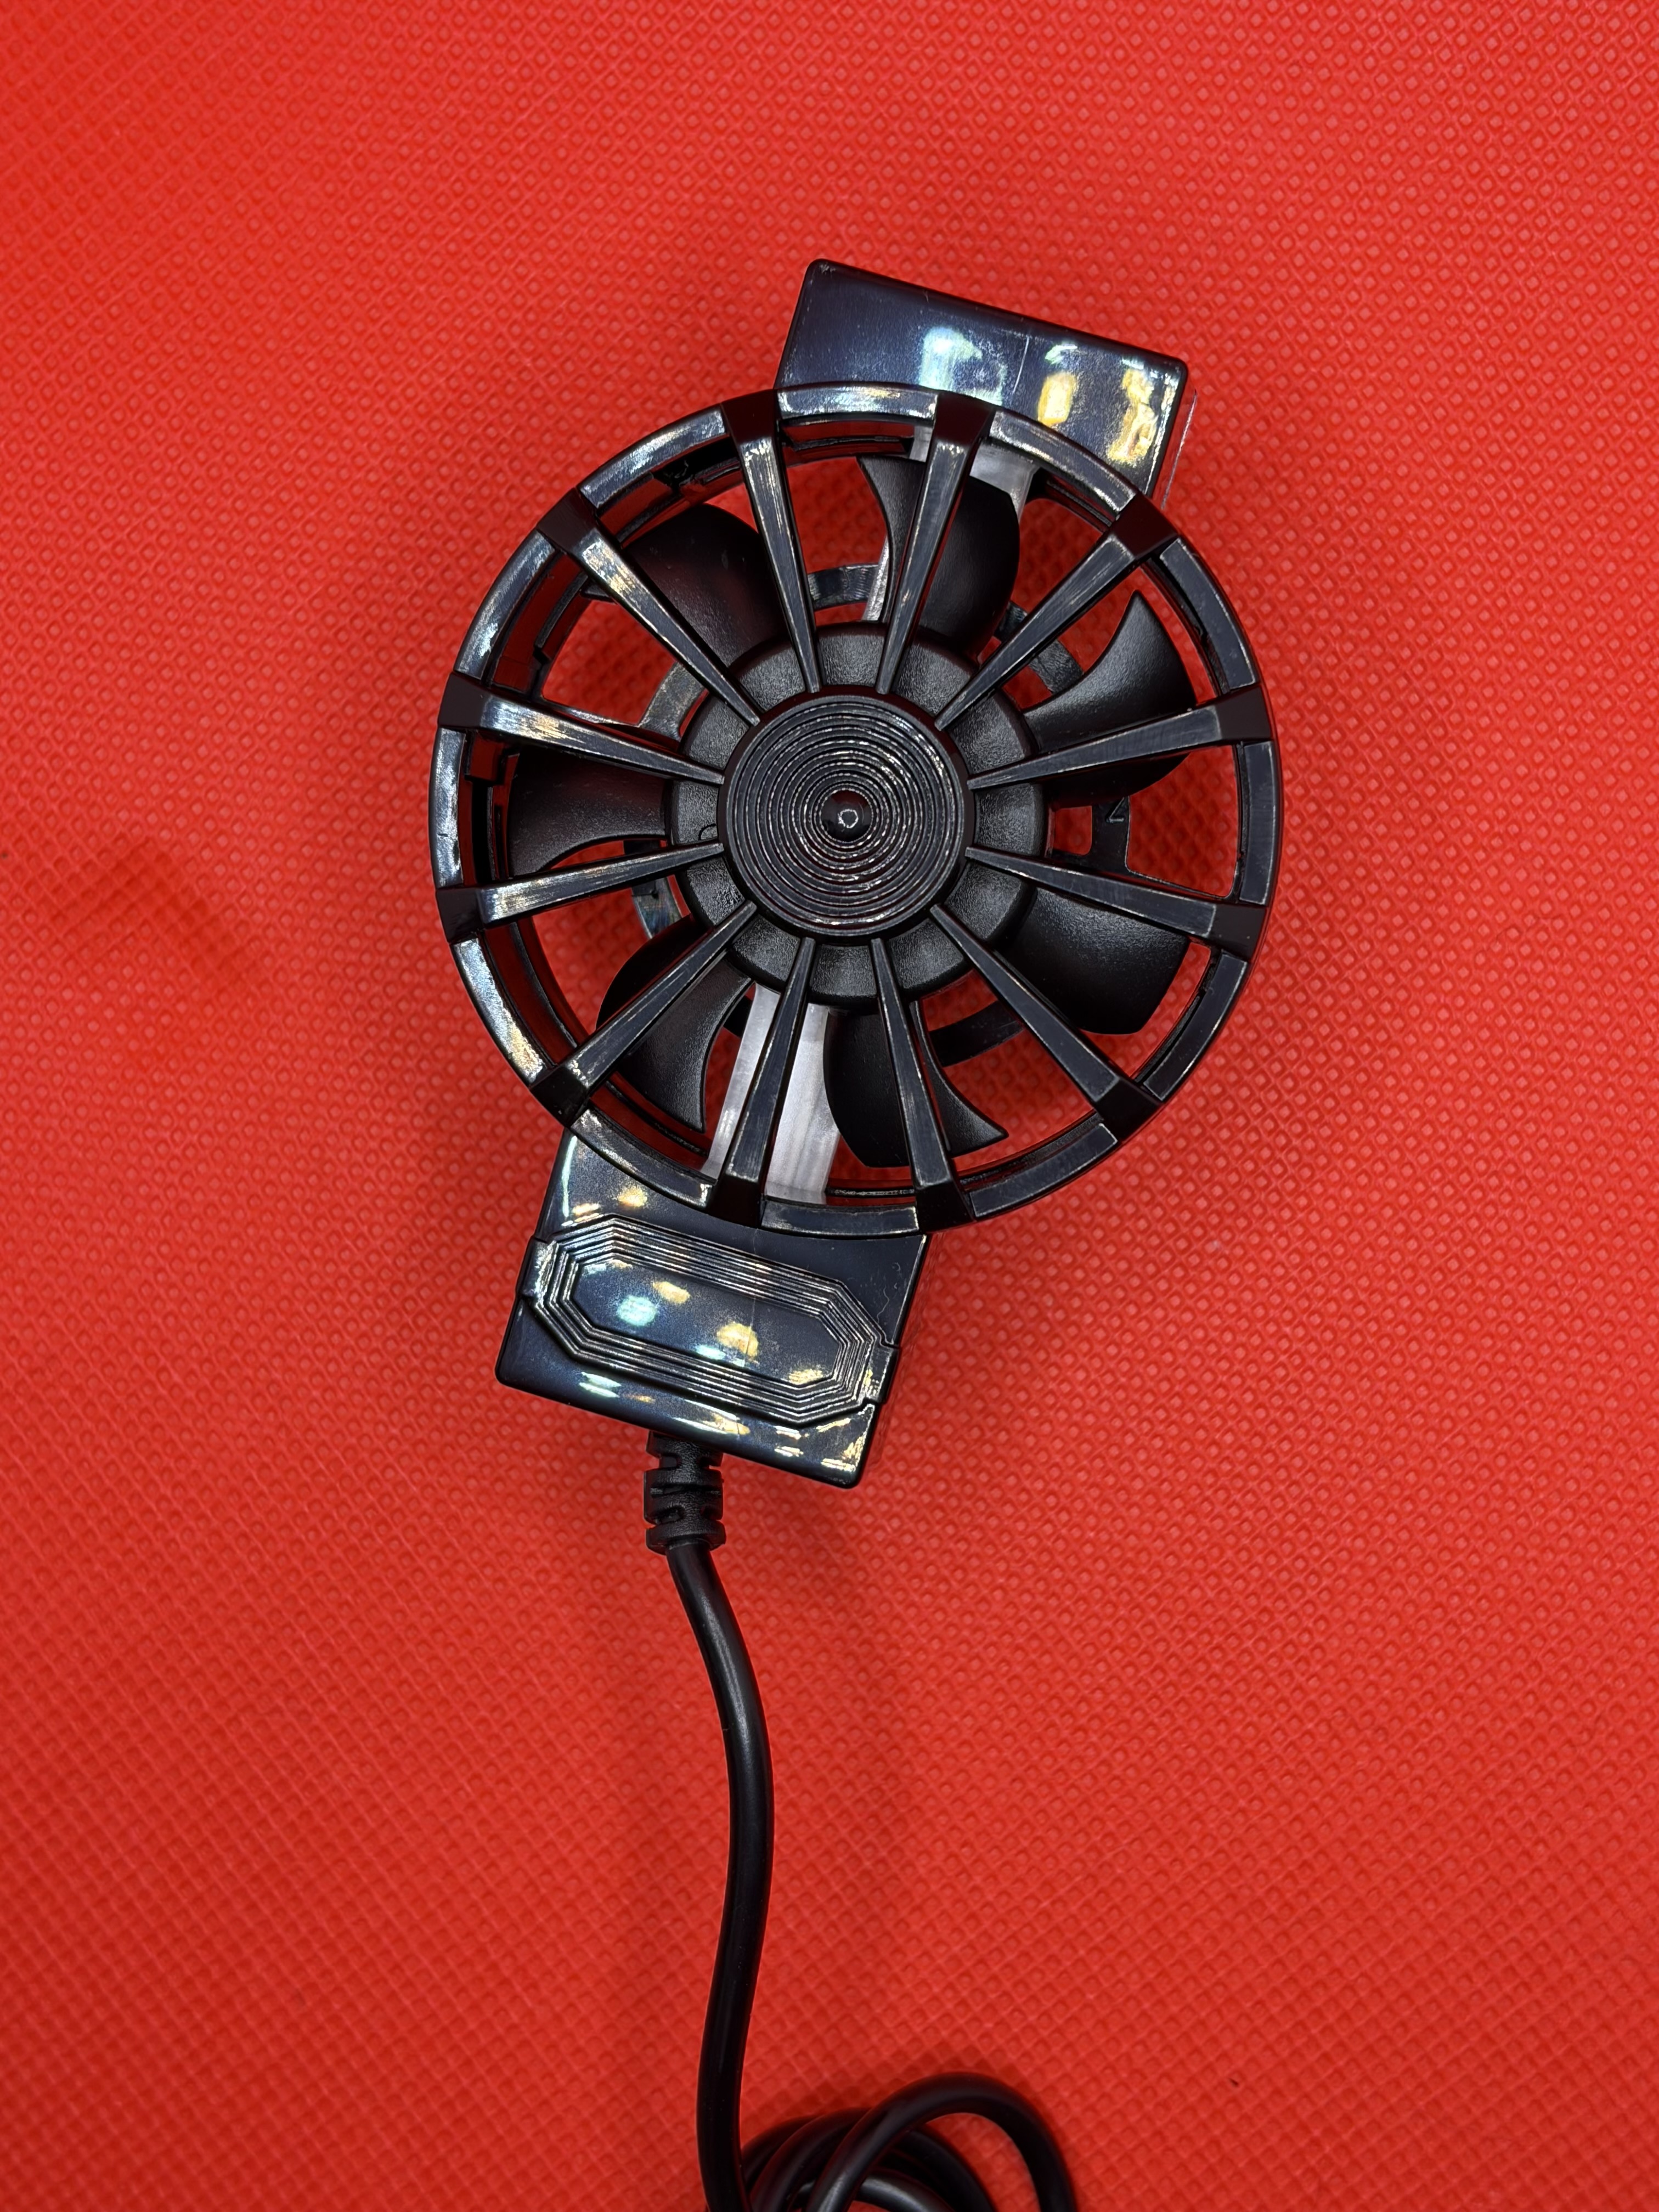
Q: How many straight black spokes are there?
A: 12